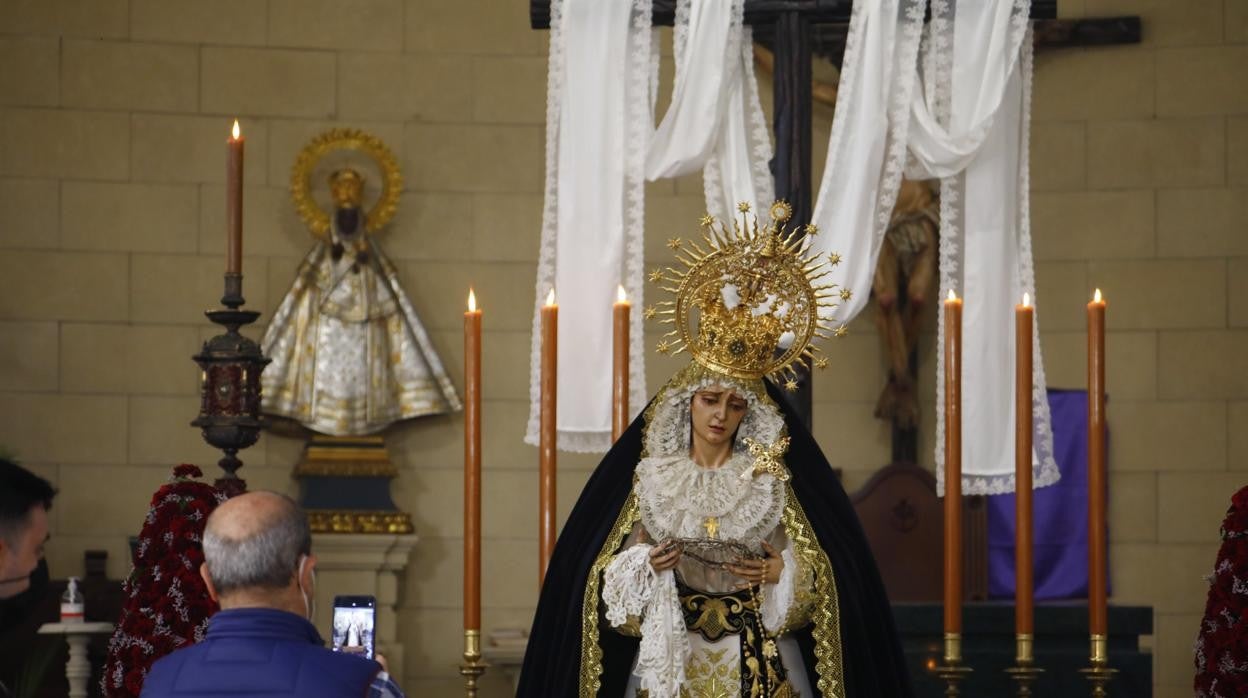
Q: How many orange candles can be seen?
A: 7